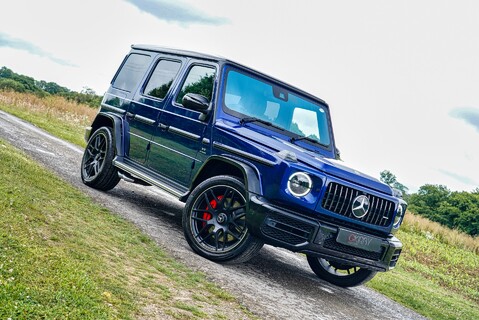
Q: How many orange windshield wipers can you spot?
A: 0